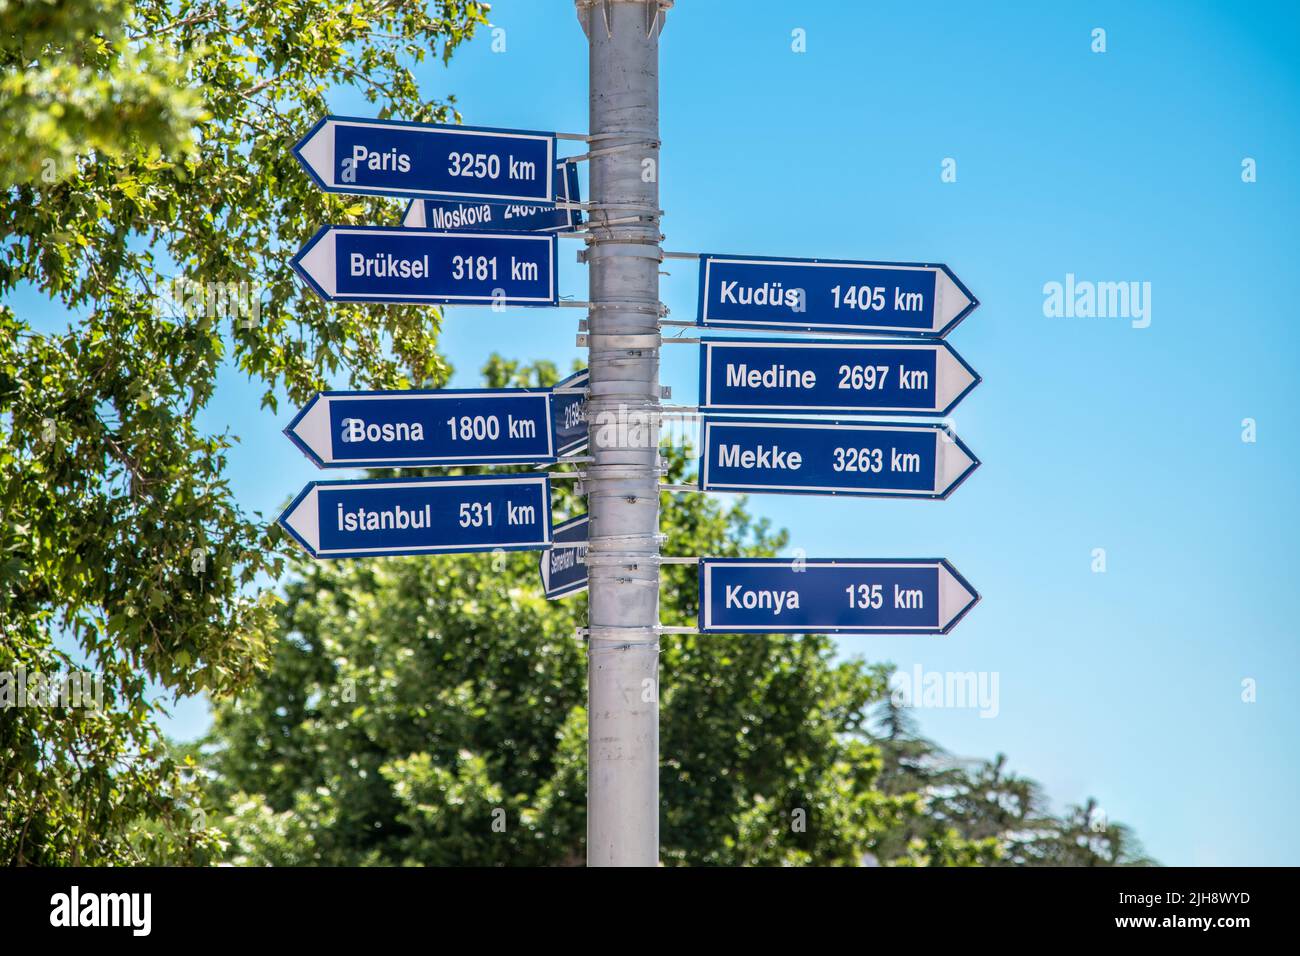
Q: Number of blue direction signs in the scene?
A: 11